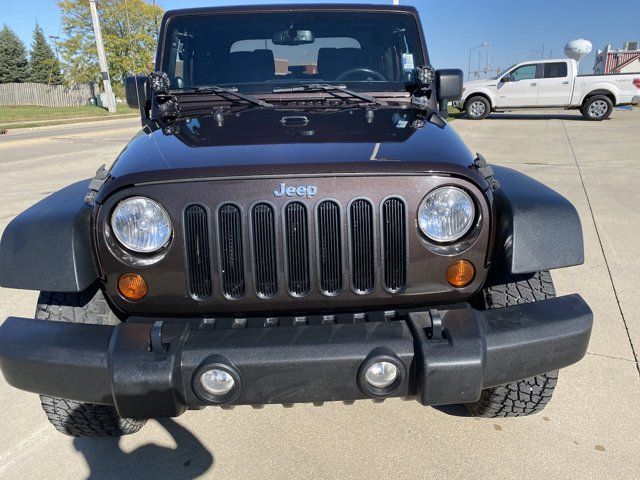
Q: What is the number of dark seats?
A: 2